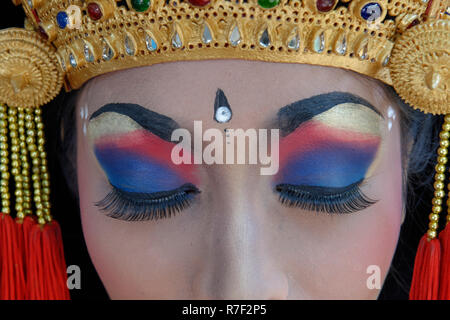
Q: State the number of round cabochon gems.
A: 7